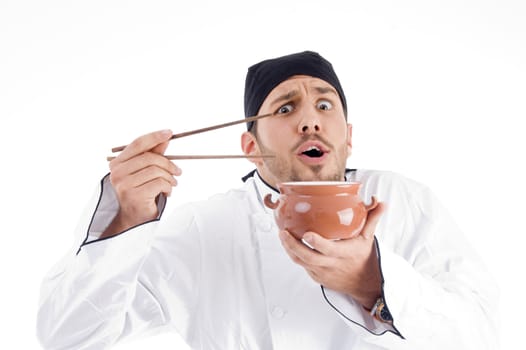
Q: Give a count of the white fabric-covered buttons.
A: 2